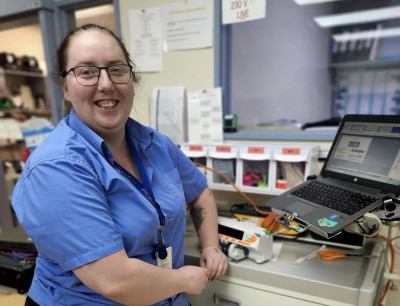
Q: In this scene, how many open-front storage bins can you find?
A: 4